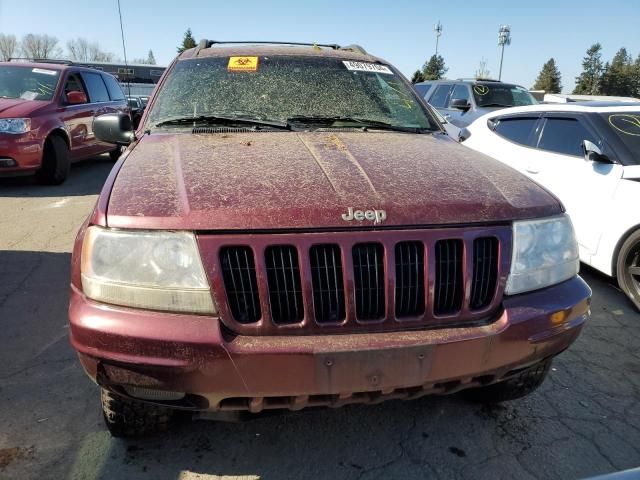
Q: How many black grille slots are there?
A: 7